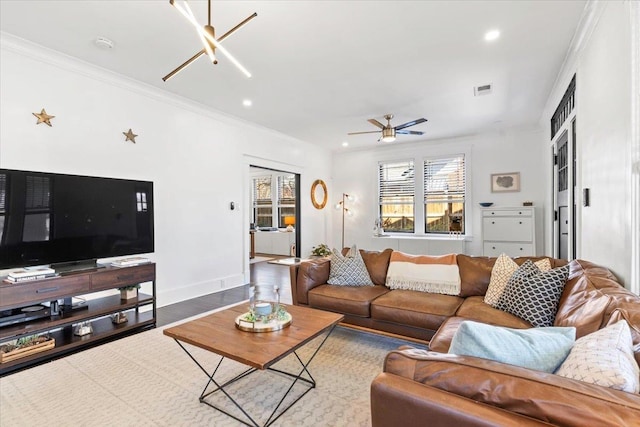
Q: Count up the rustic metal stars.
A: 2